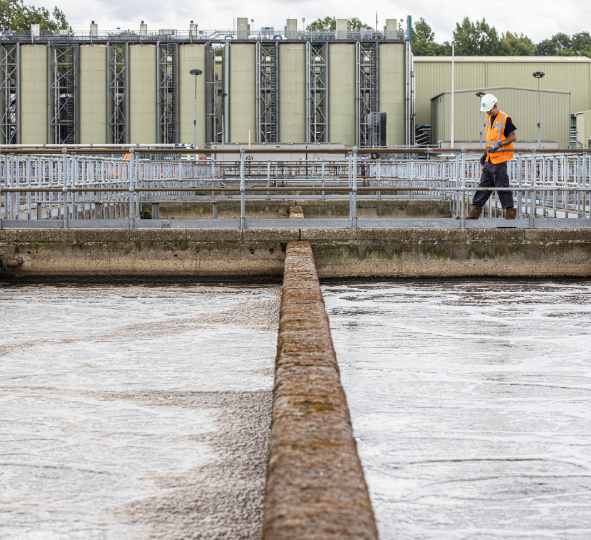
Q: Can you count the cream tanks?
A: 8